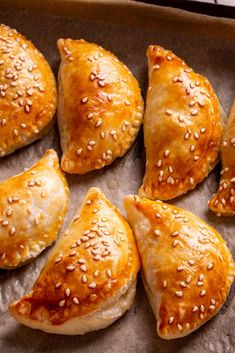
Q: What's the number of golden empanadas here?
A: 7